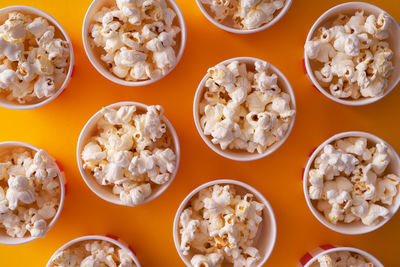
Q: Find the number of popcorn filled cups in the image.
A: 11